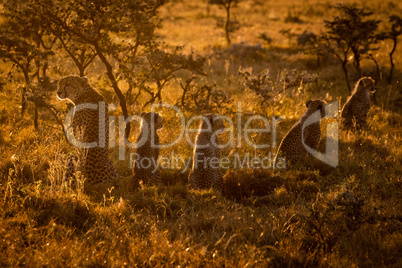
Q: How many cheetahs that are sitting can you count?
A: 5